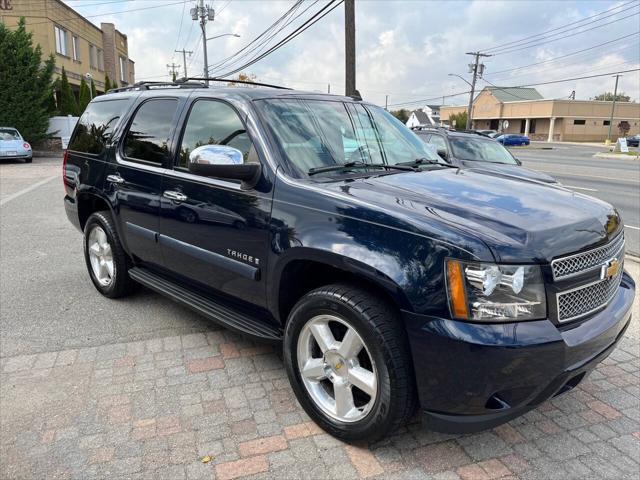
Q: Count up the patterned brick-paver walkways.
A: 1